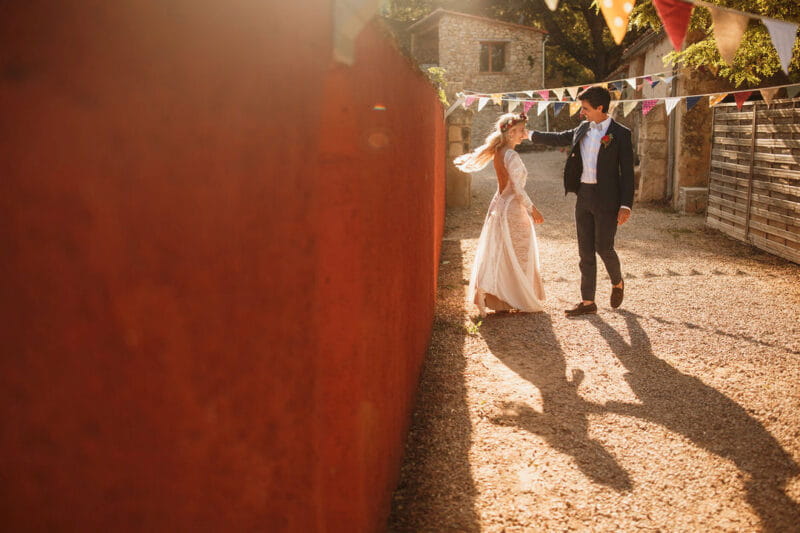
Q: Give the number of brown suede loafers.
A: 2